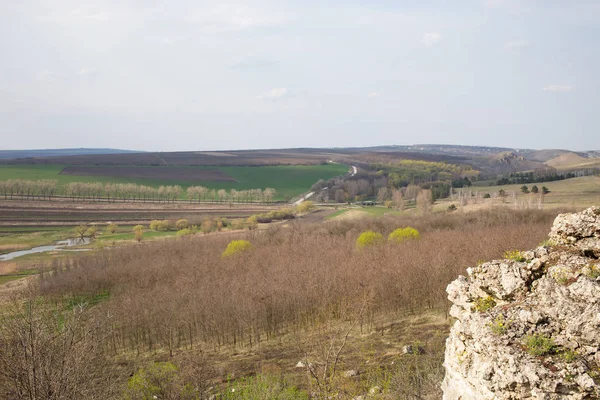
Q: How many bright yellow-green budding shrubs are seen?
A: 3